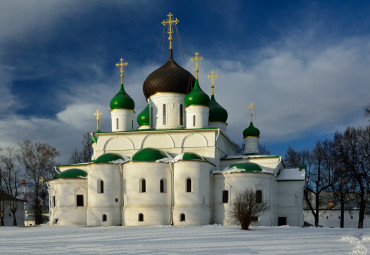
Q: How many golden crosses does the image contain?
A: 6